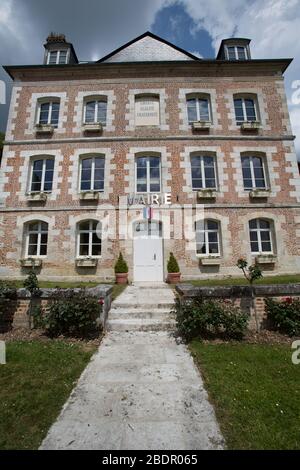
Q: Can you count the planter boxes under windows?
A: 12